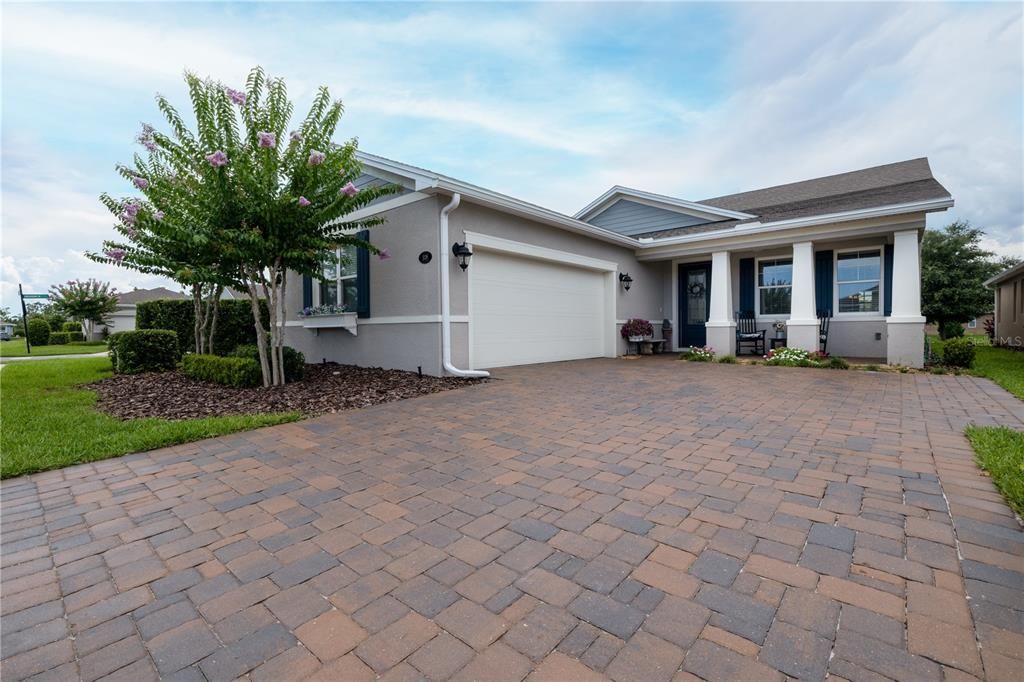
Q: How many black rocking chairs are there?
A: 2